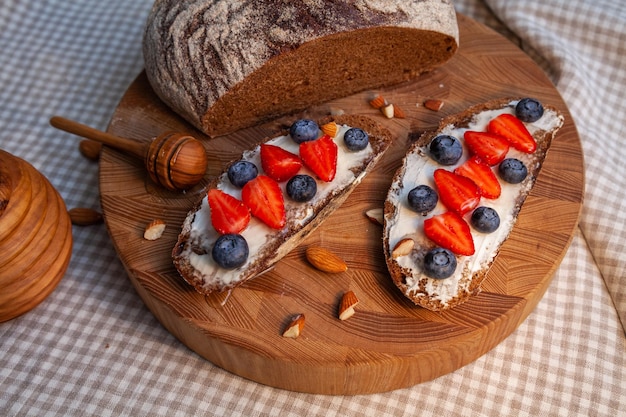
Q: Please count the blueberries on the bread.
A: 11